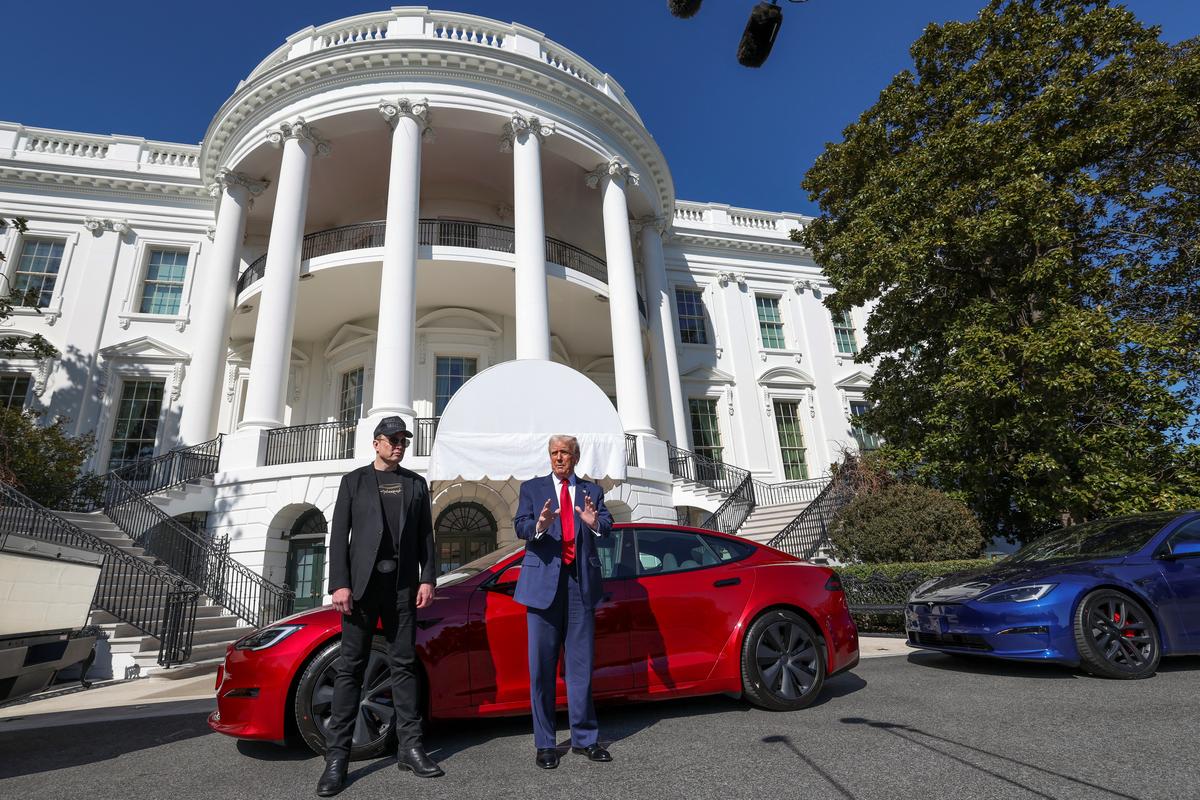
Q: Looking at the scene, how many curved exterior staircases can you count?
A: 2